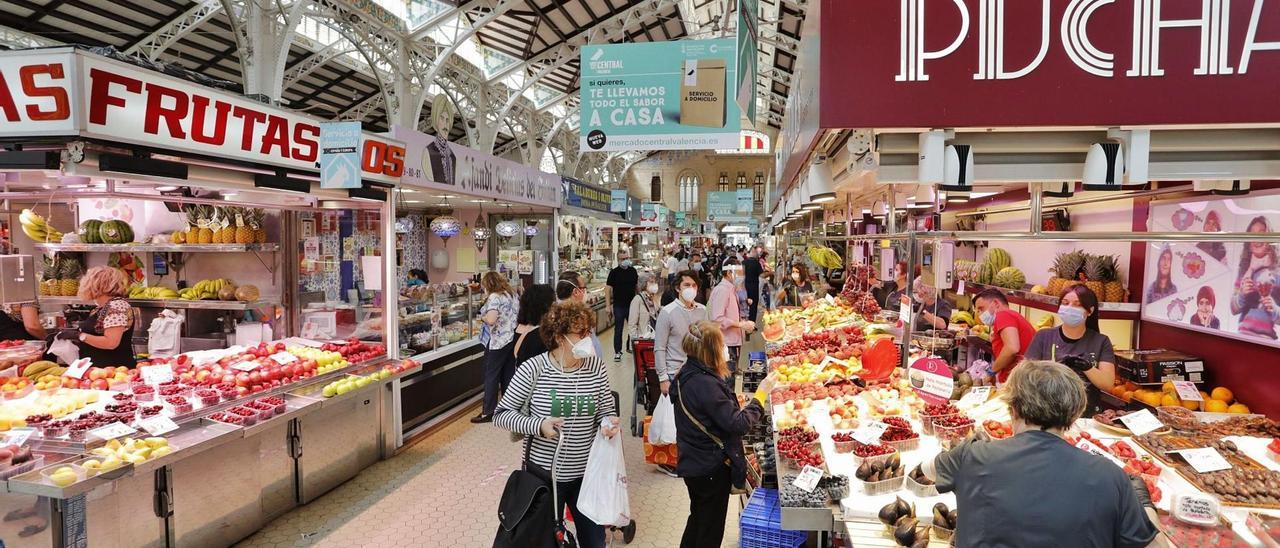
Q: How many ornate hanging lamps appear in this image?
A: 5